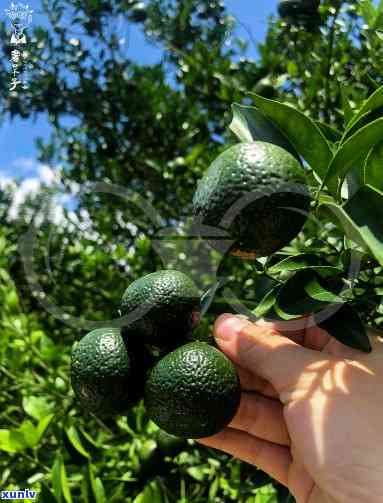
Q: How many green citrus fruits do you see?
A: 4